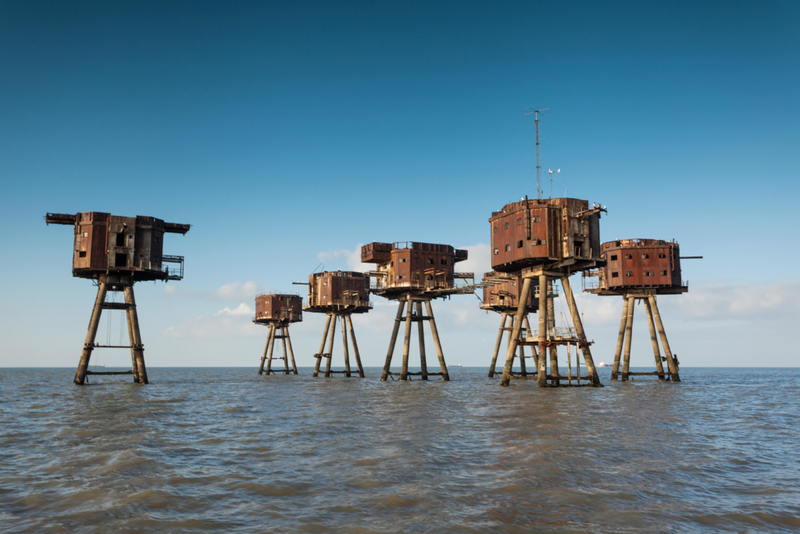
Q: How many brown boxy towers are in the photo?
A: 7